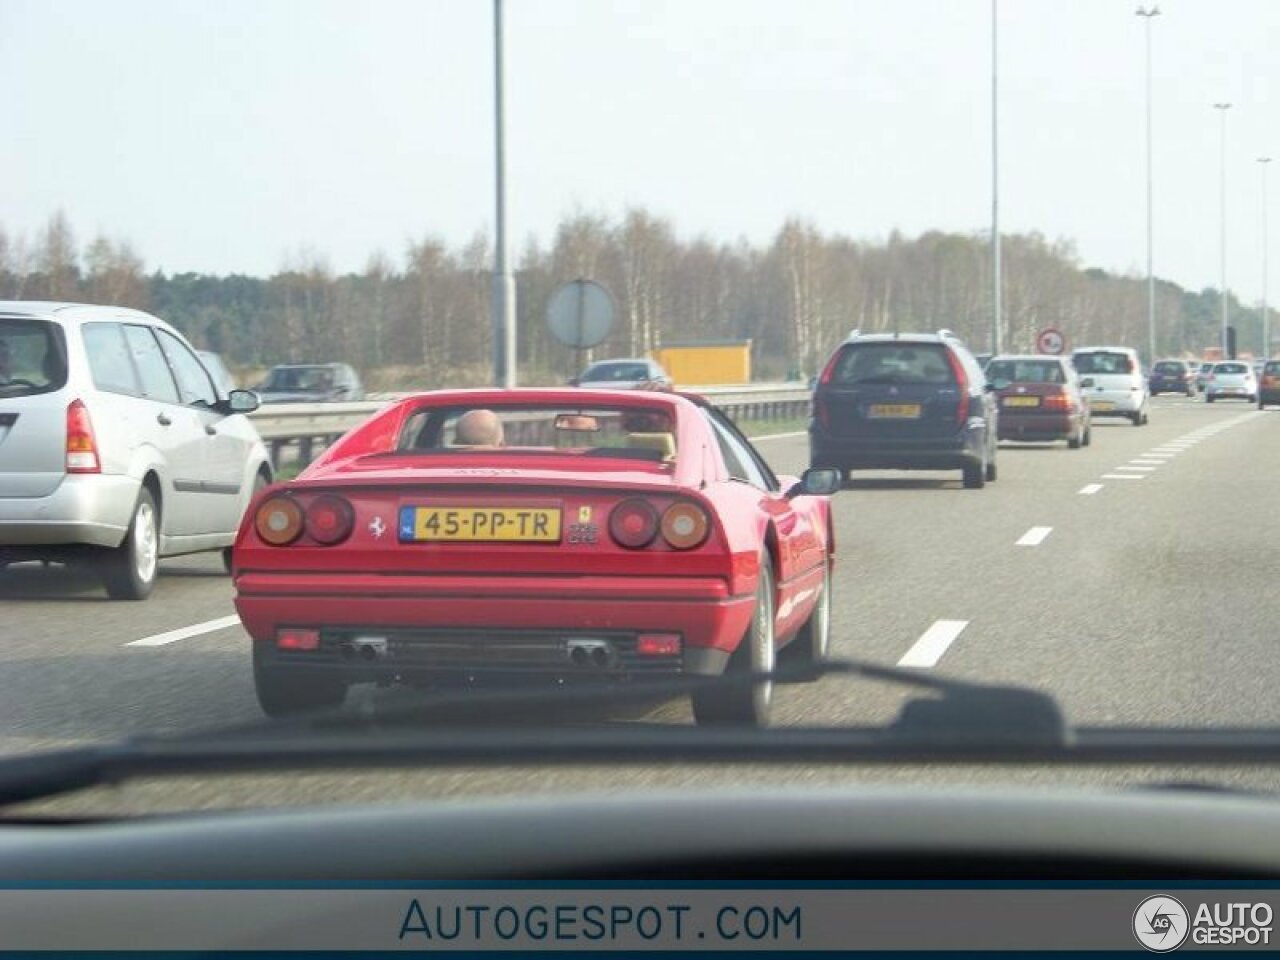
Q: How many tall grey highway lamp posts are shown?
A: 5